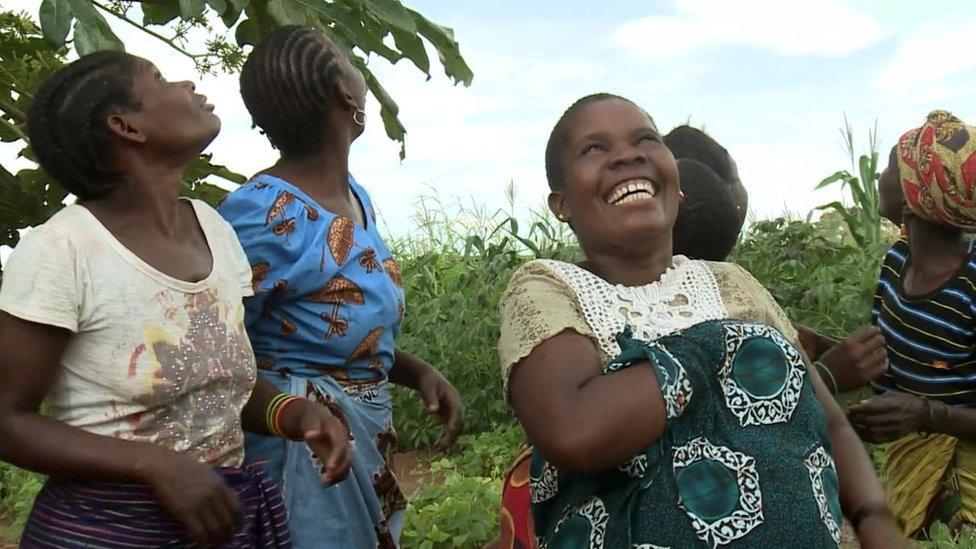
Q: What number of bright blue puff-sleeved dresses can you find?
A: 1